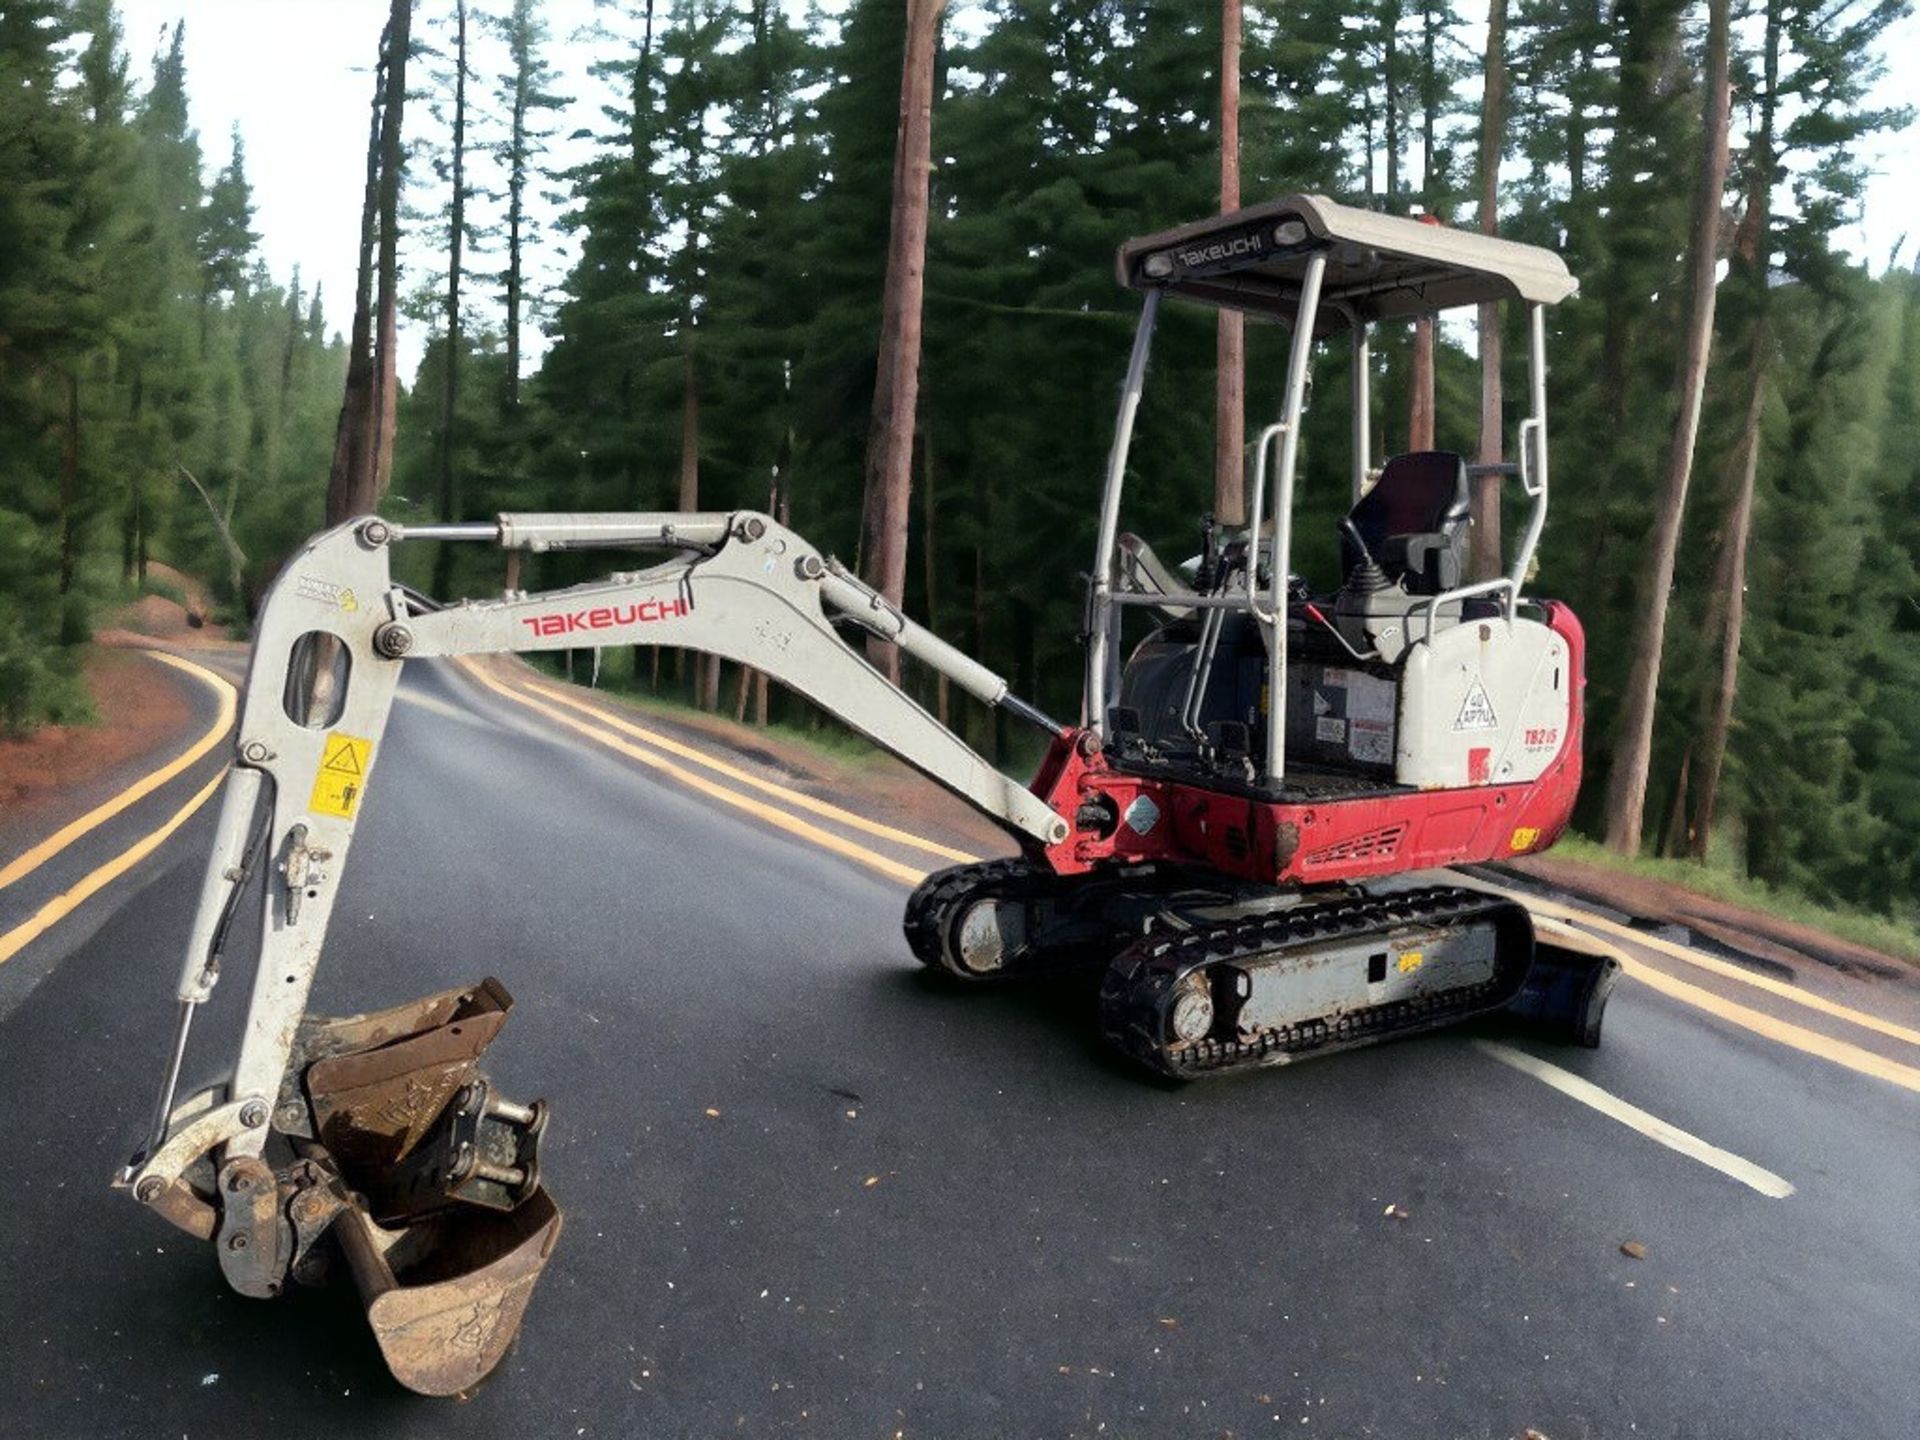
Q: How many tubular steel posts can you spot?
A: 4